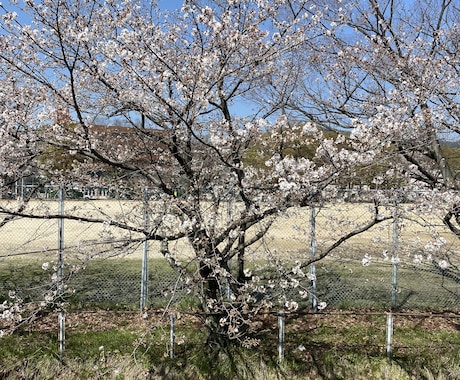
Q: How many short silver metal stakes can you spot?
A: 4